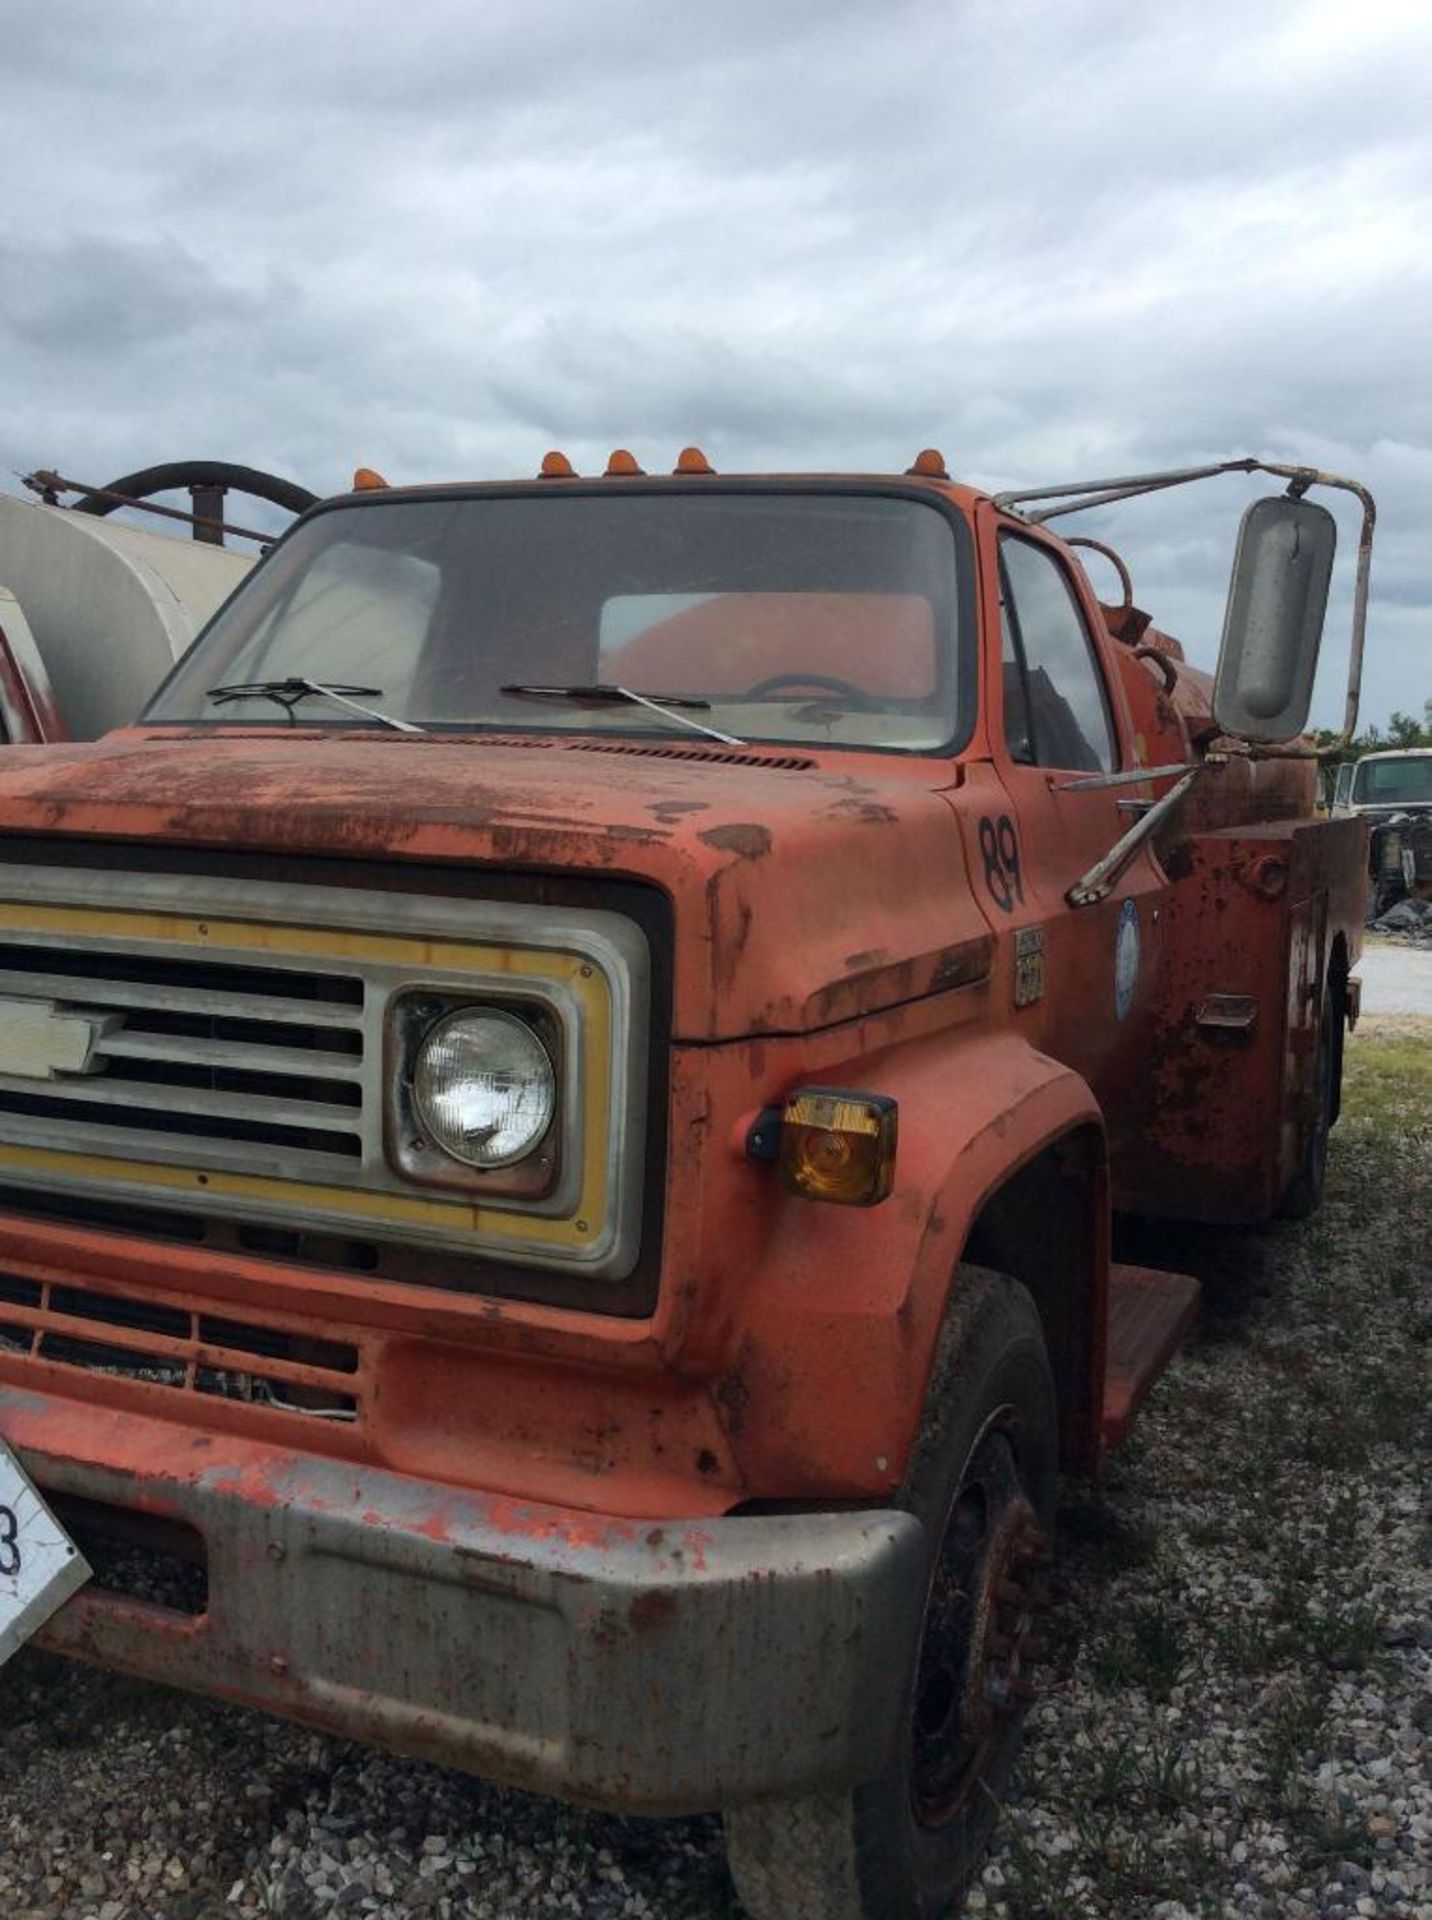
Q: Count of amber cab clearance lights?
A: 5